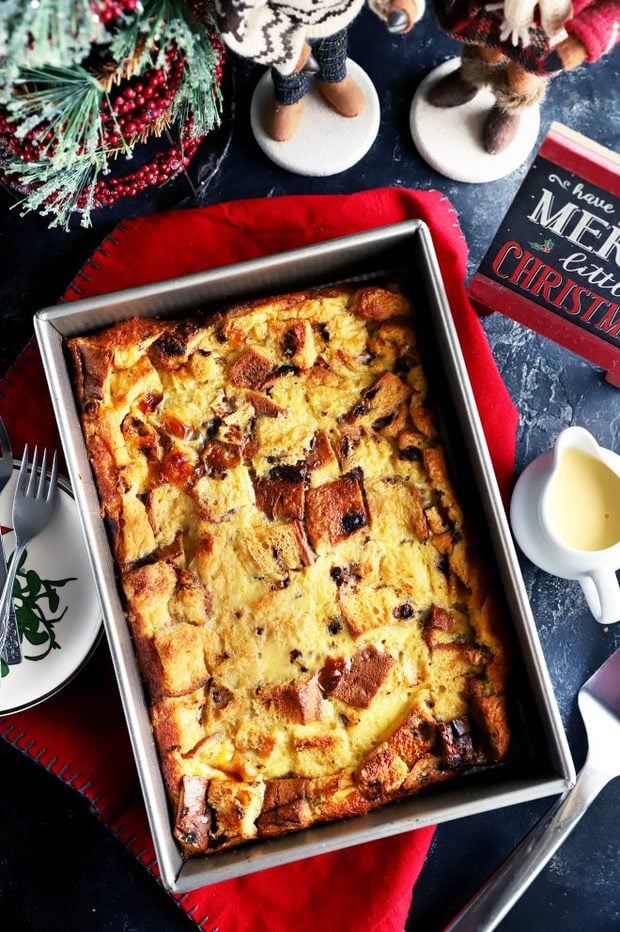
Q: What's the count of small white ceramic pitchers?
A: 1